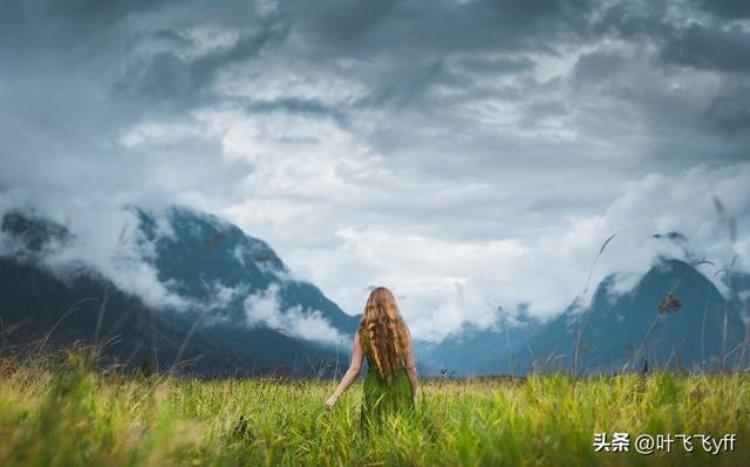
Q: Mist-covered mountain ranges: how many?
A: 2